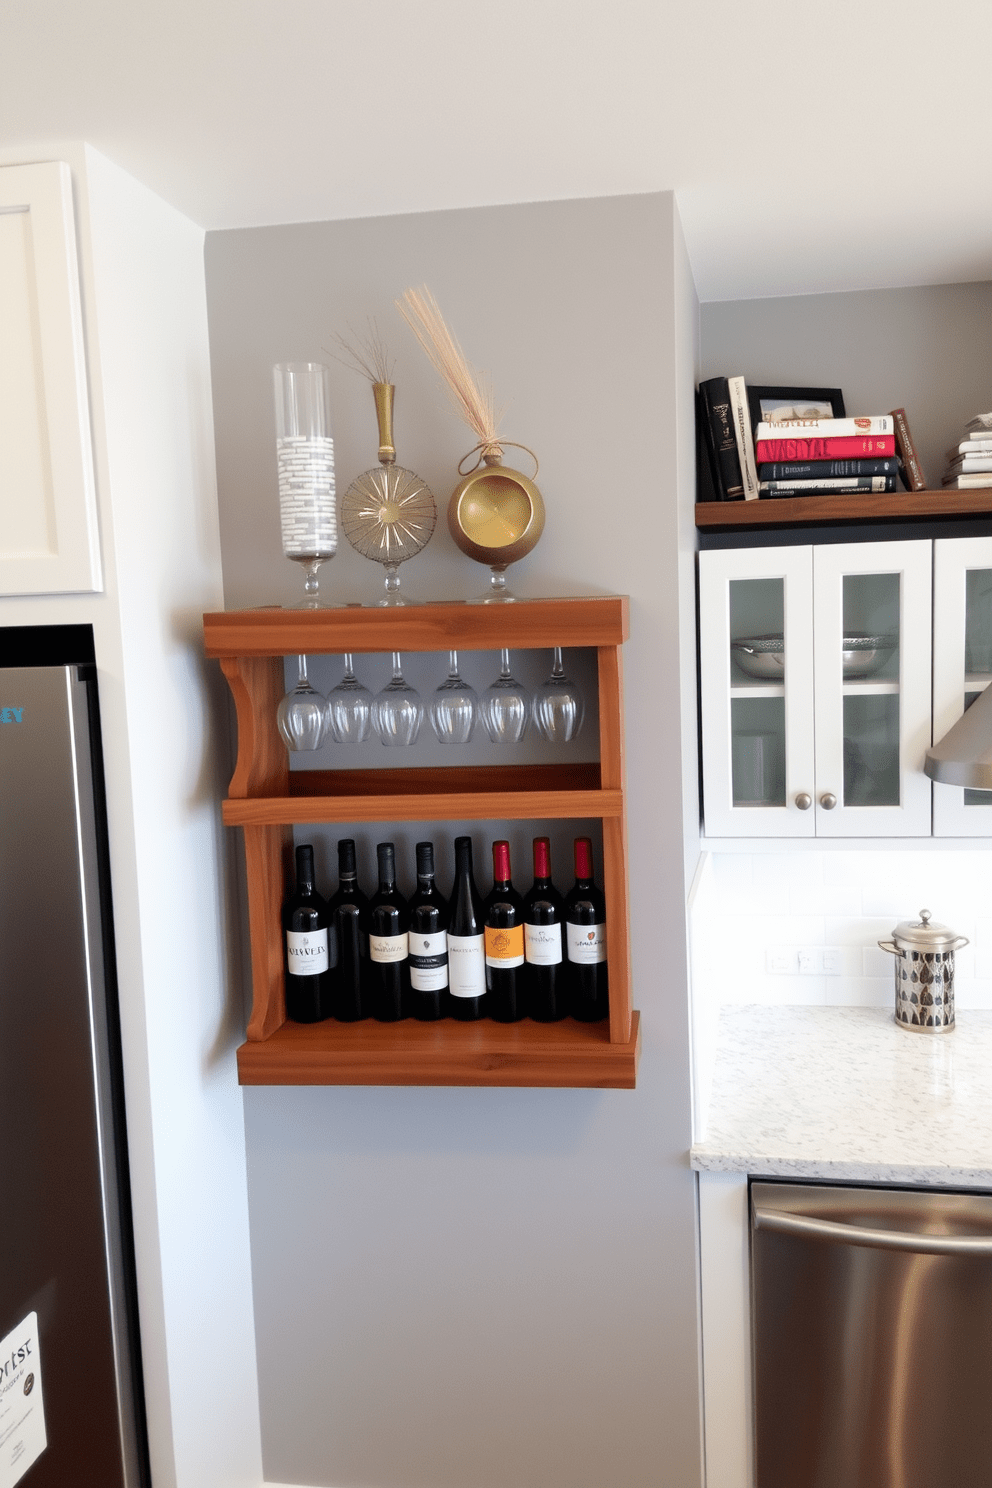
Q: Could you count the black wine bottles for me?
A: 8